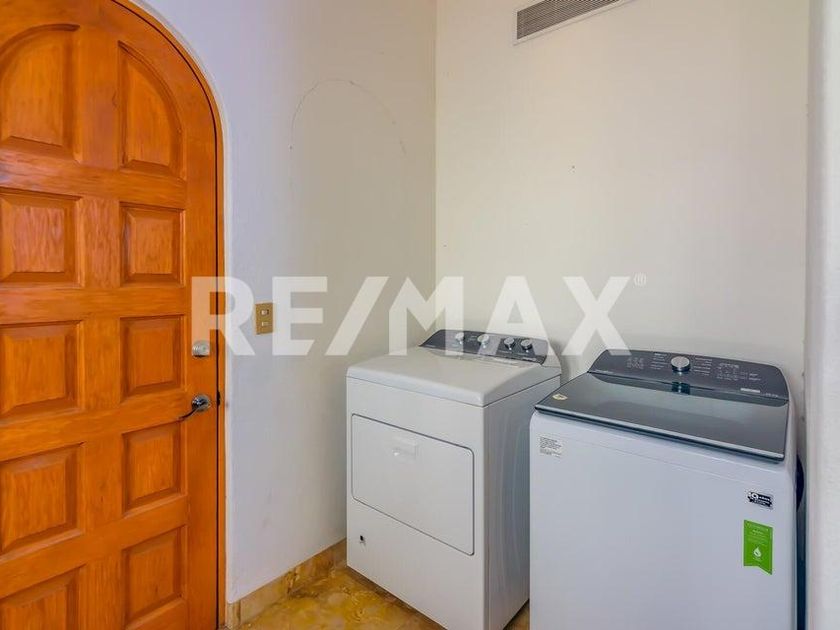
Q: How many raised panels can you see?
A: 10